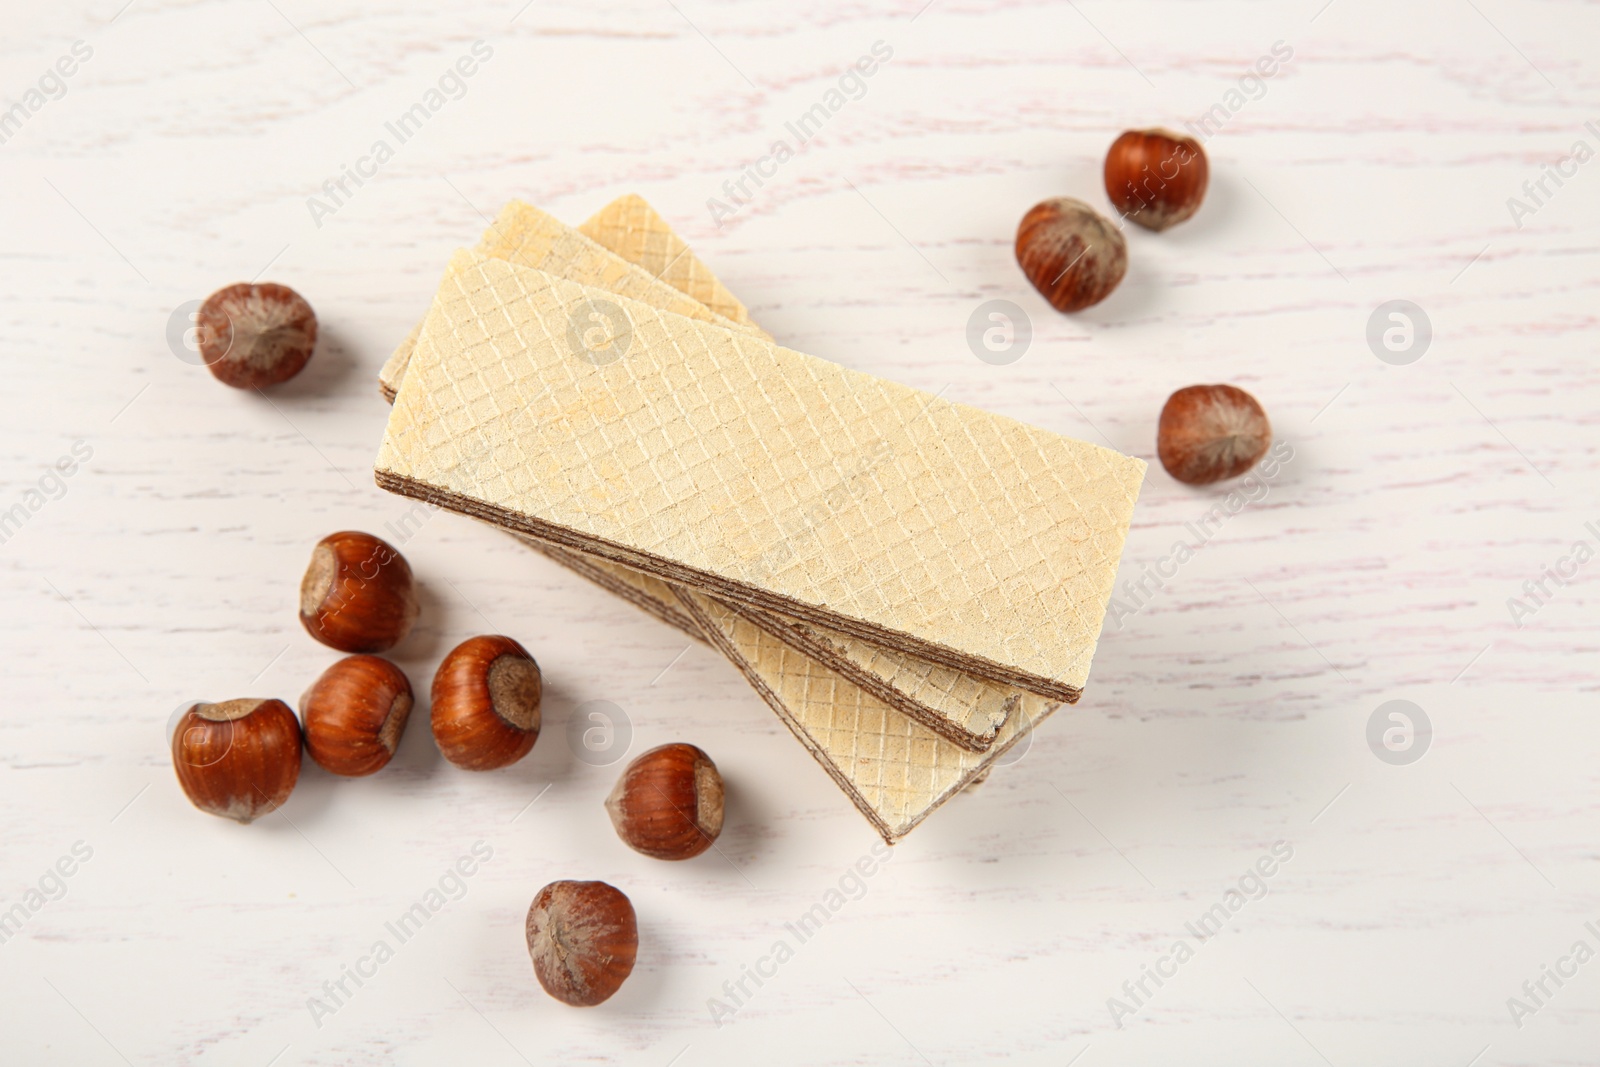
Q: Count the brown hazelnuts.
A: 10